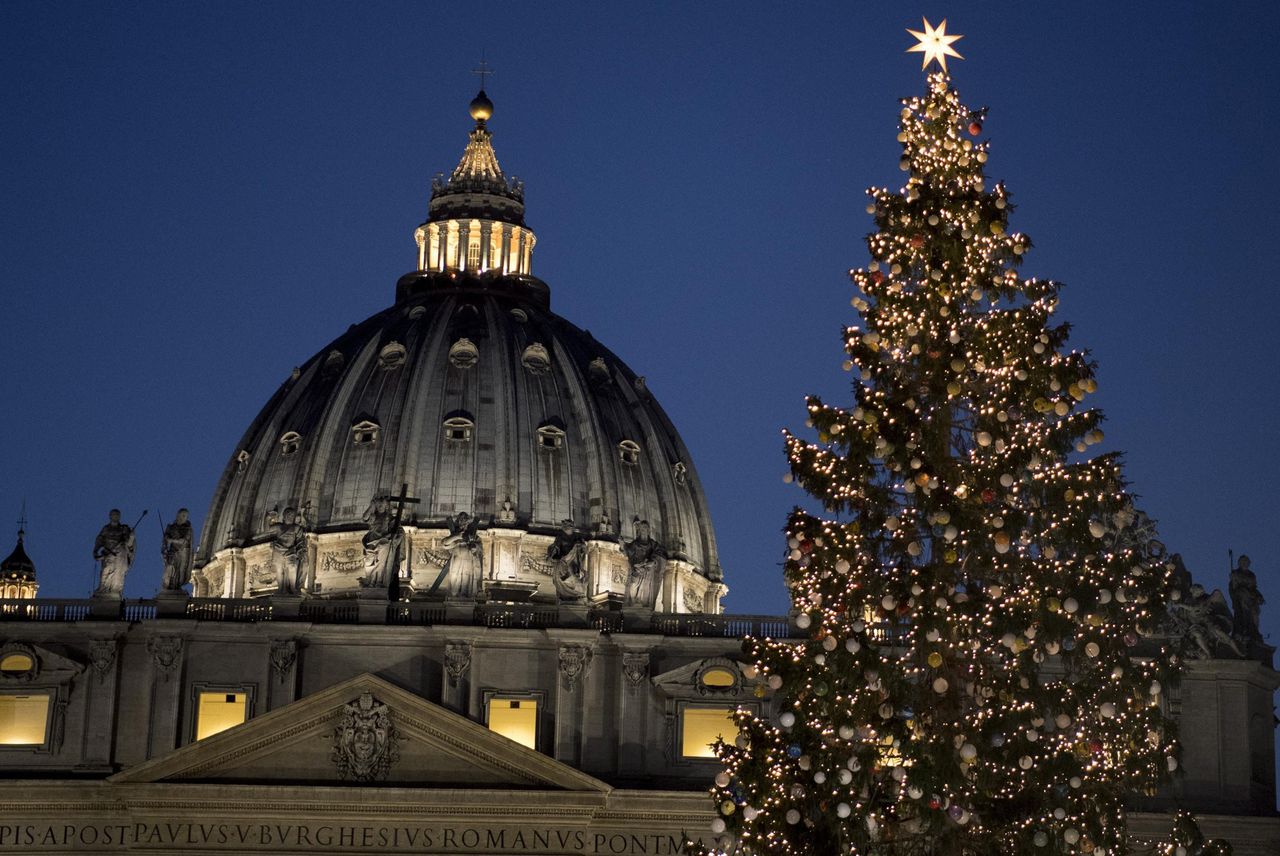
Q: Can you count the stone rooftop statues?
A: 9